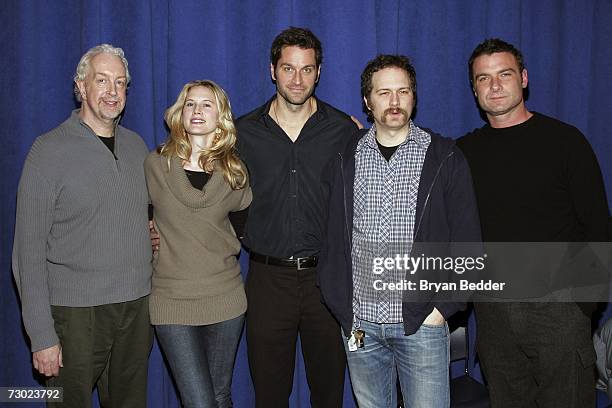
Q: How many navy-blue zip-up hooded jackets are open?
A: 1